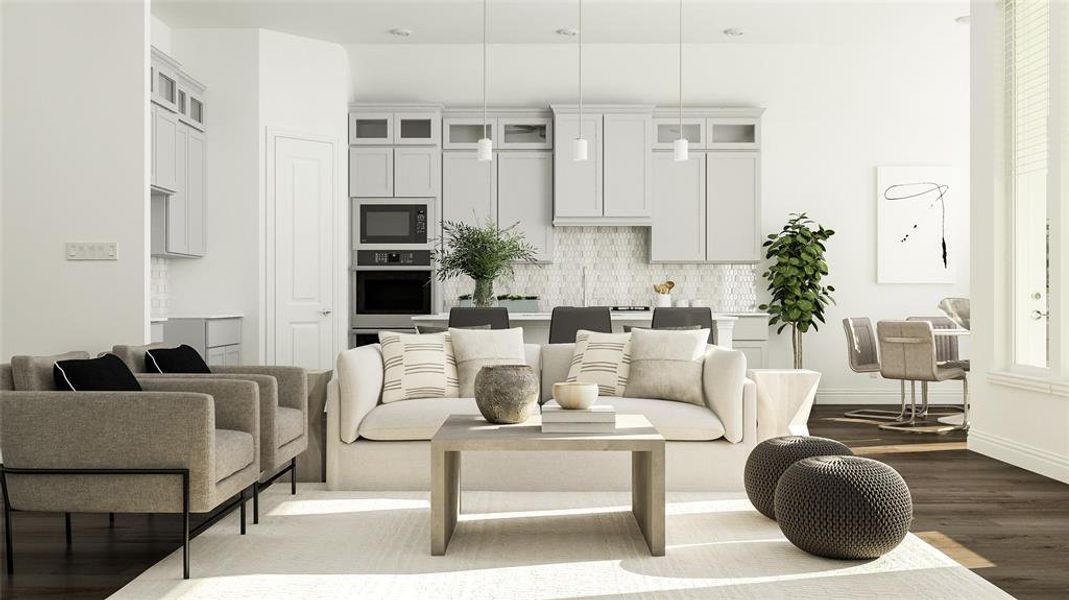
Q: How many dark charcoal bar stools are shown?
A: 3